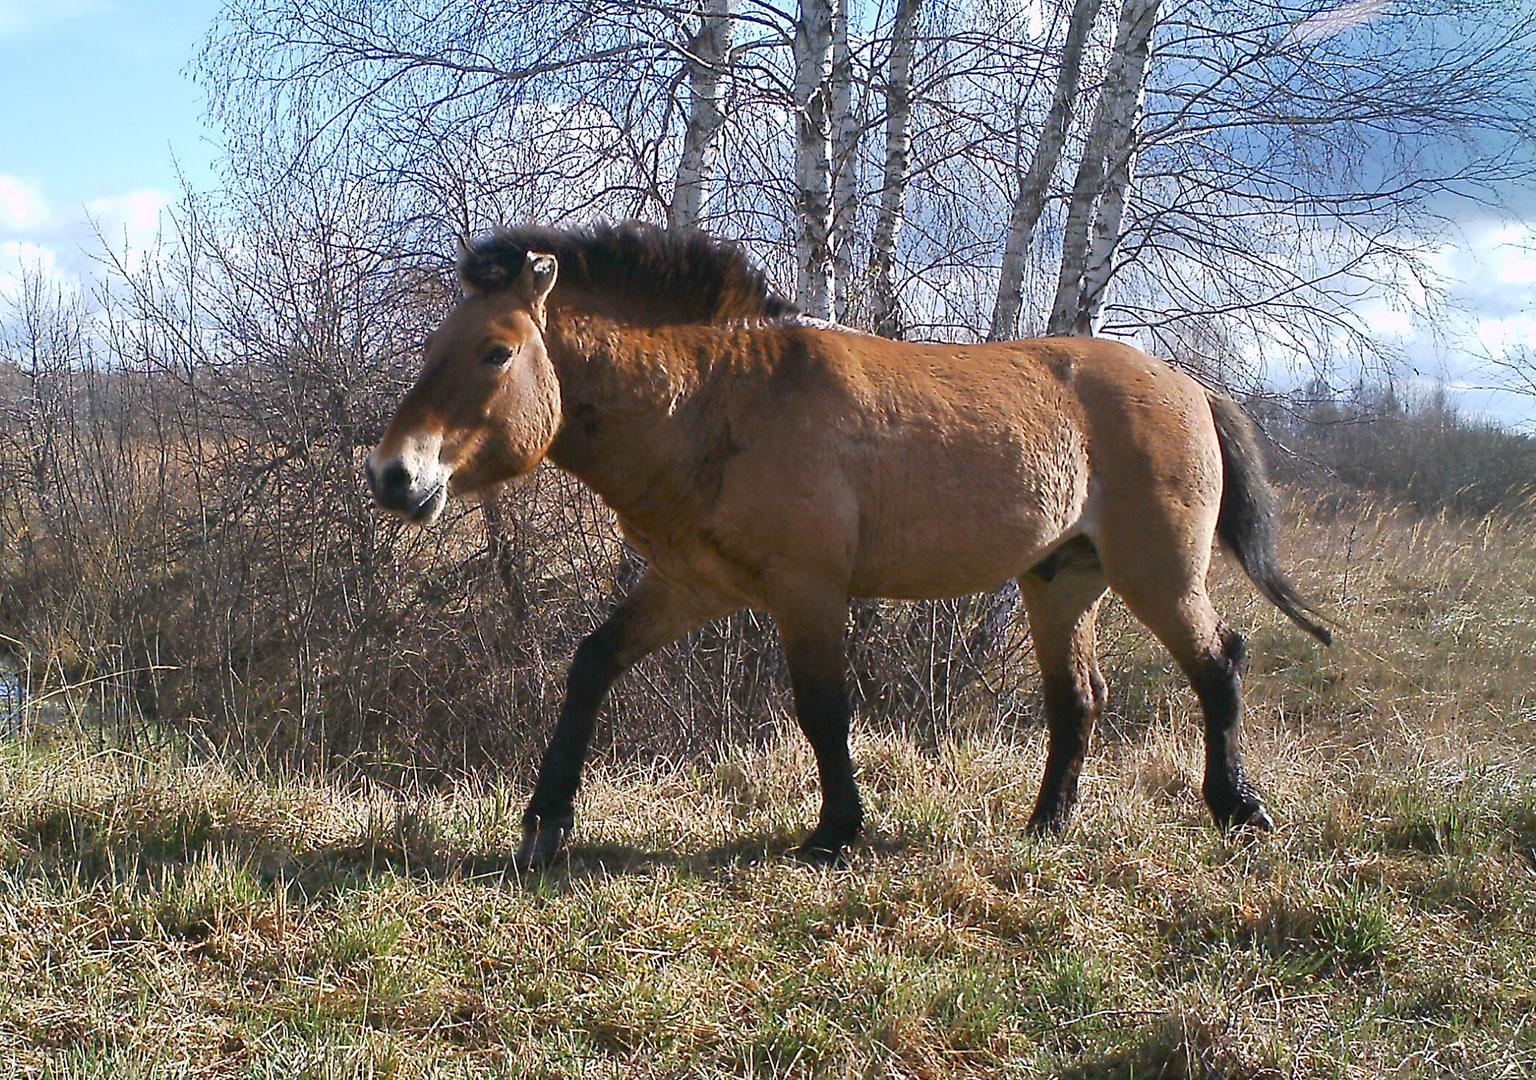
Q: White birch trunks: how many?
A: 7